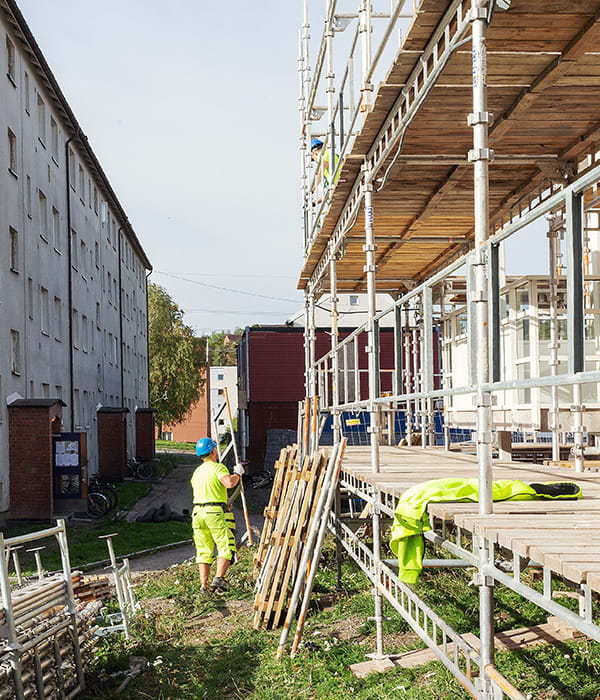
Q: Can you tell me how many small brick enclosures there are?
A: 3